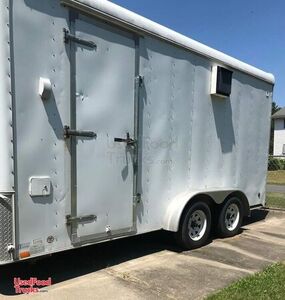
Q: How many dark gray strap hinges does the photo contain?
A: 3